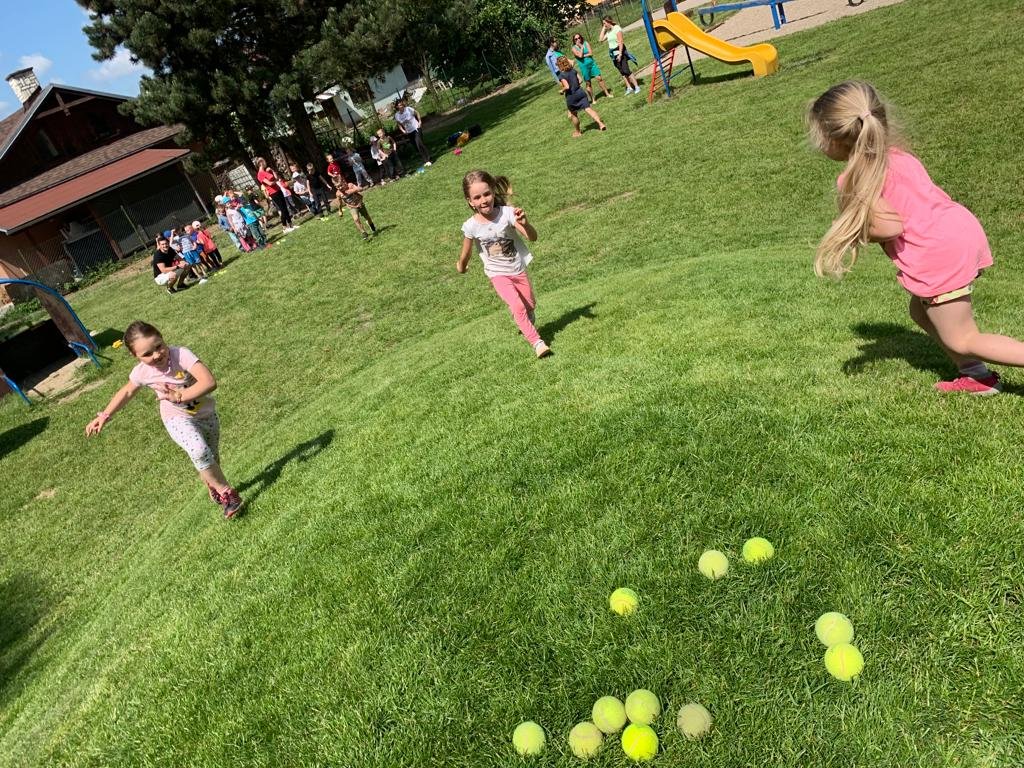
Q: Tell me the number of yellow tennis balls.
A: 11